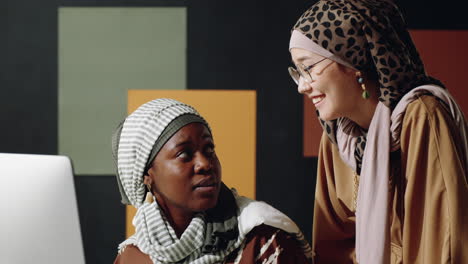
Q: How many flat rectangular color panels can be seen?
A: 3